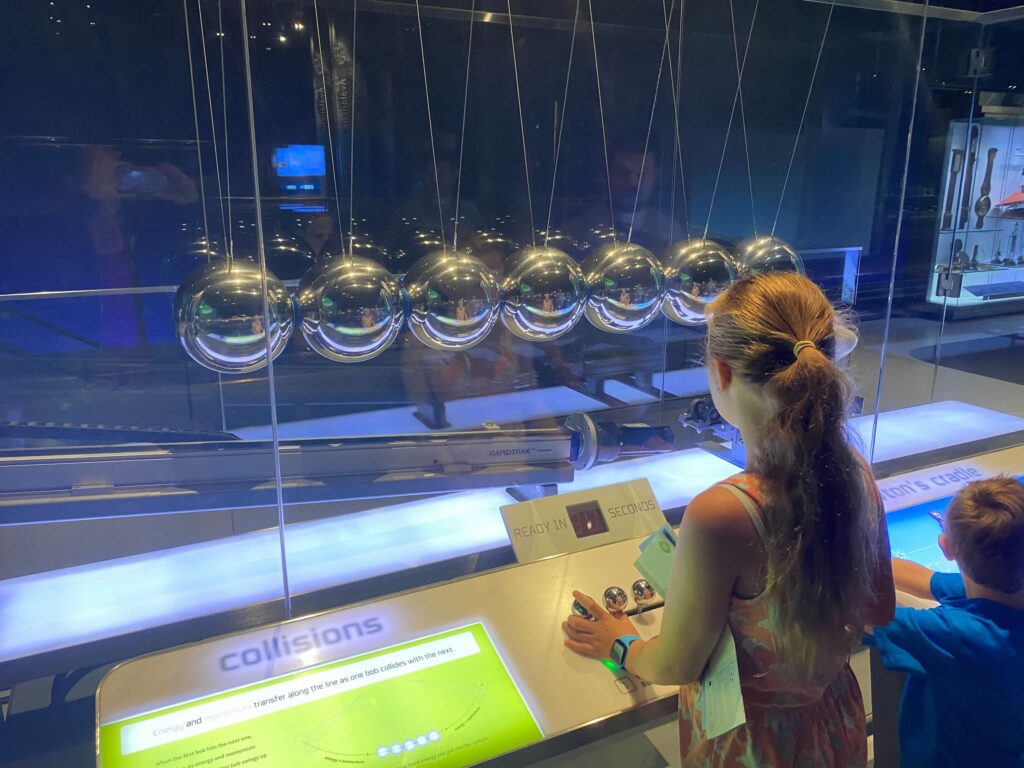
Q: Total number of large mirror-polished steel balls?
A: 7